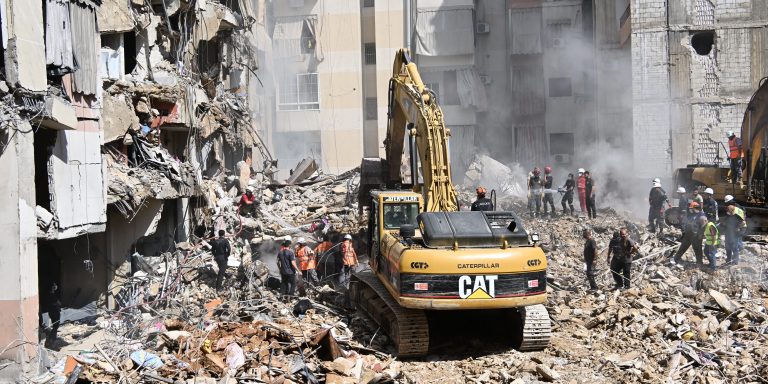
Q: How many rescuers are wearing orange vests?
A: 4